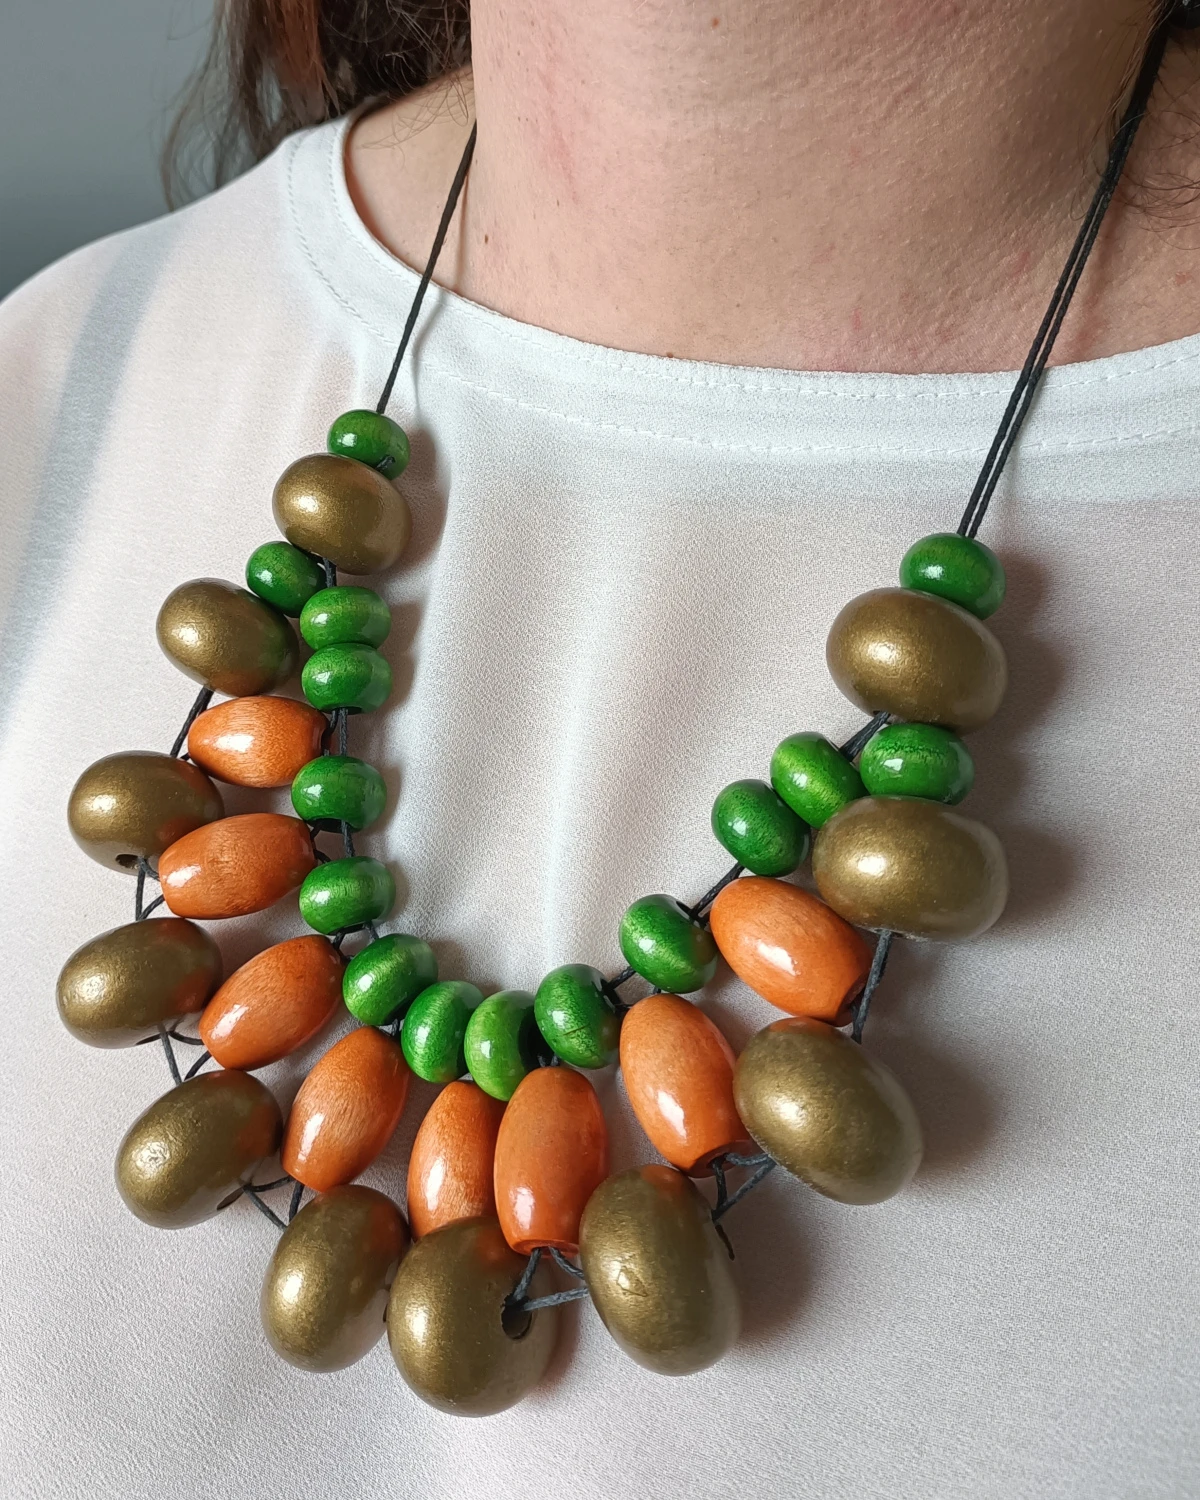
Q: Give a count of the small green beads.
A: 15